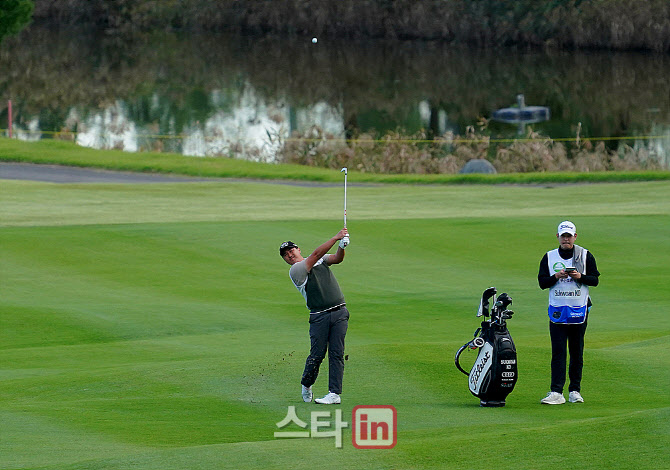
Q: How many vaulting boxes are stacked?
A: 0